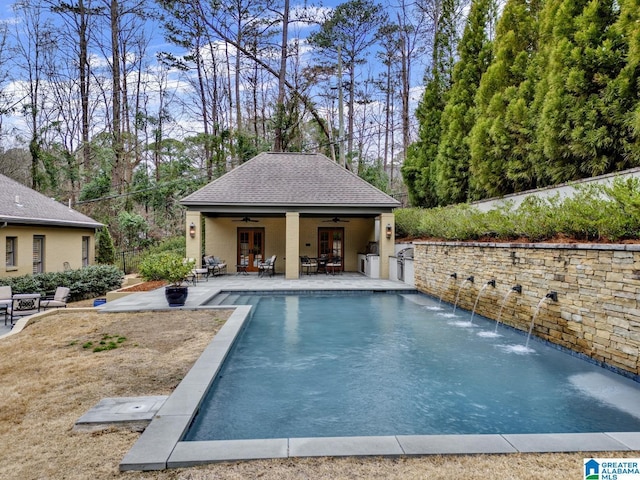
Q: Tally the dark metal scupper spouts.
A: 5